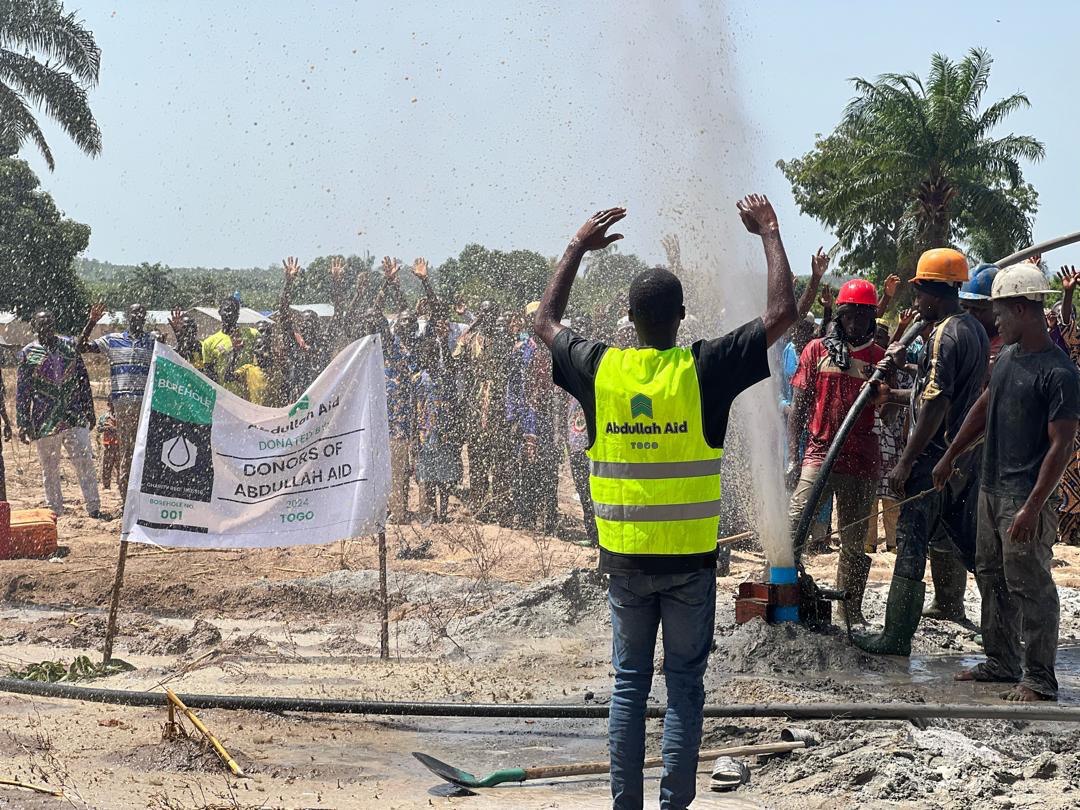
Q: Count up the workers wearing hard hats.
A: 4